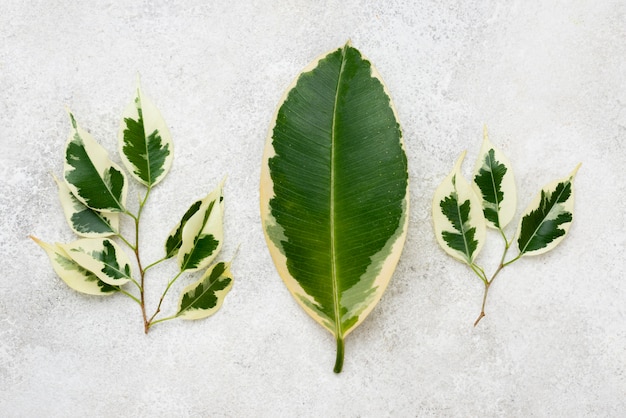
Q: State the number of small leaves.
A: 11